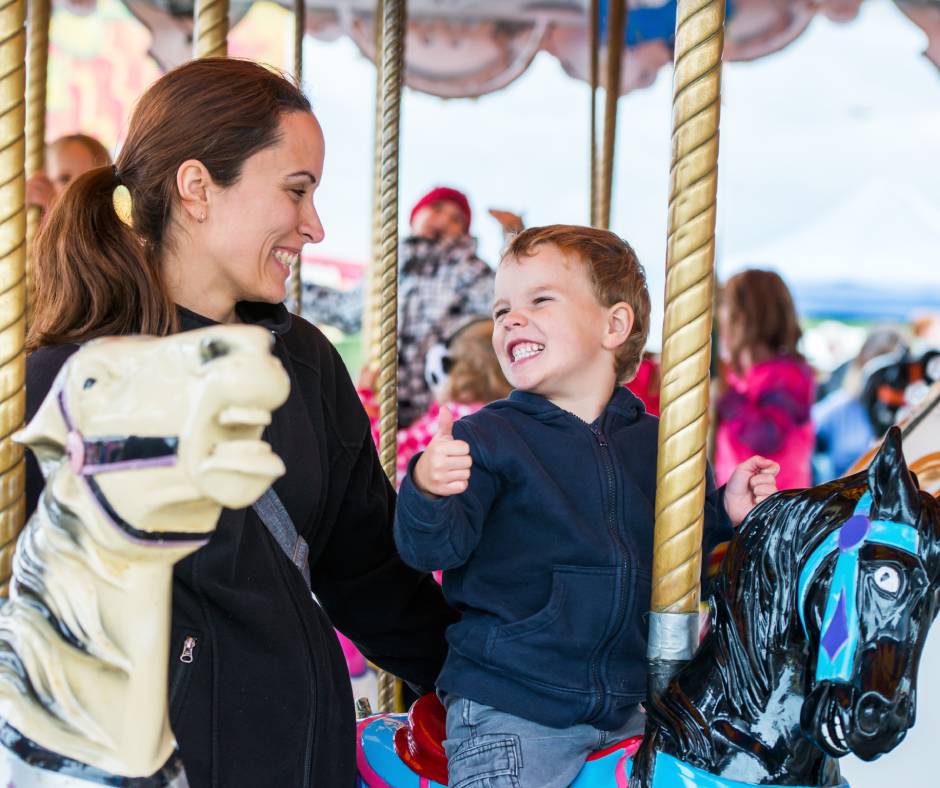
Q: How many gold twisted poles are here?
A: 9